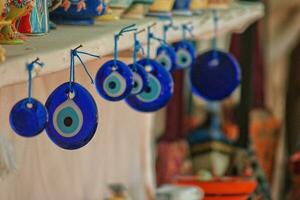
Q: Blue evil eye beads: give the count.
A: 8